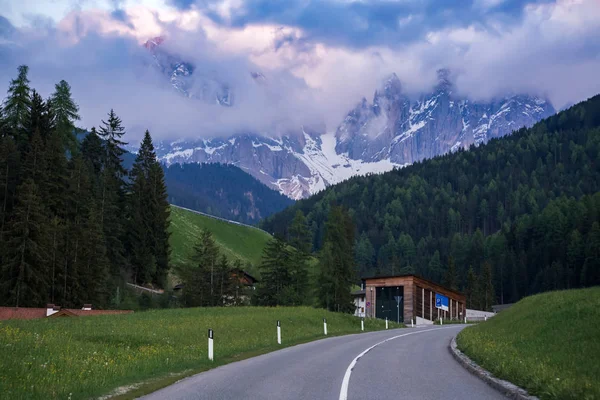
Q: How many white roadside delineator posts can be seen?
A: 9